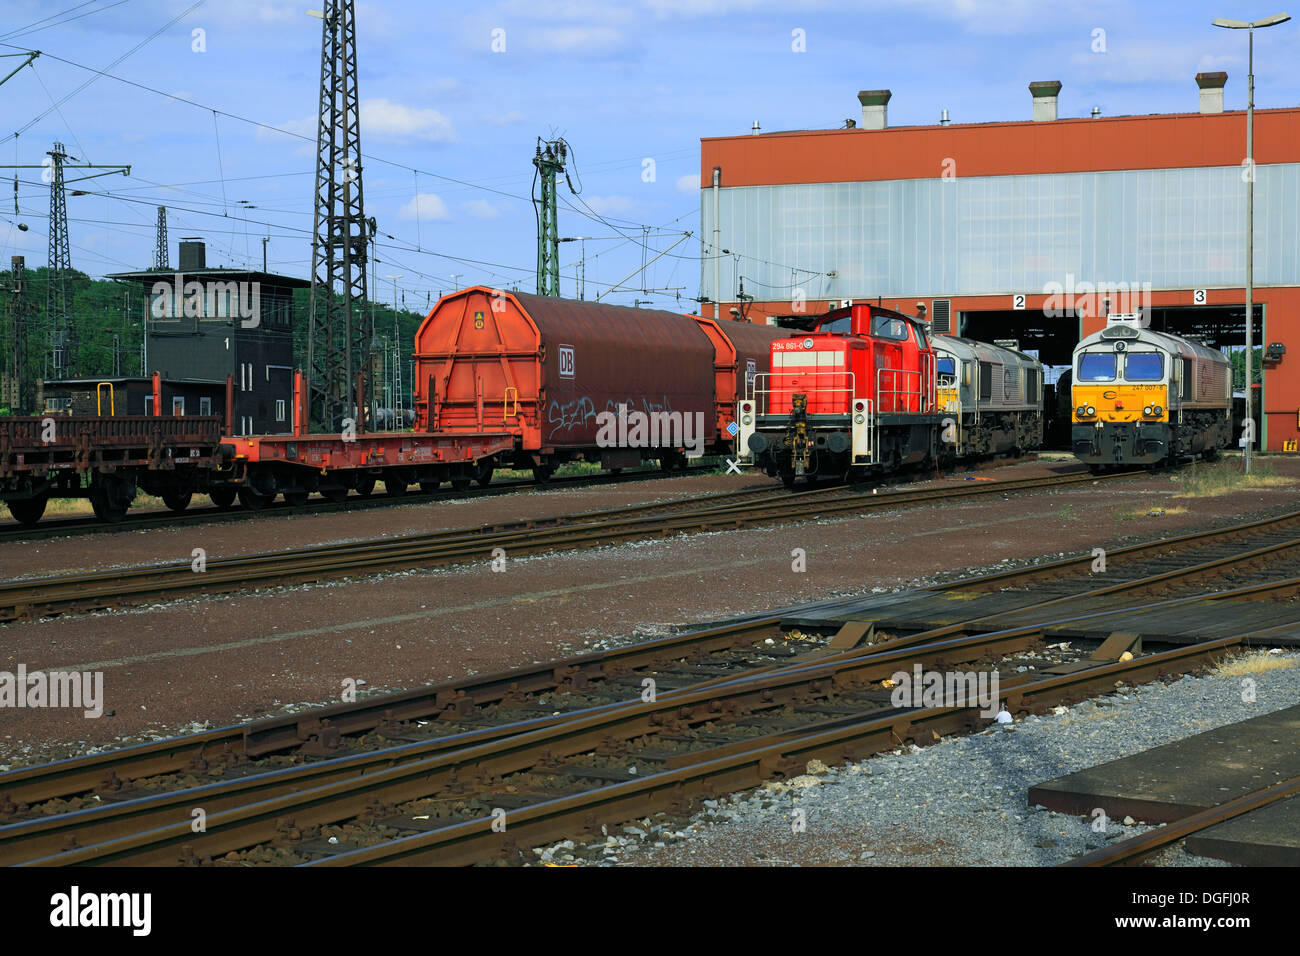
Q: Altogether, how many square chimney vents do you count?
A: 3